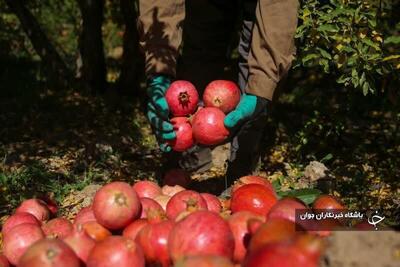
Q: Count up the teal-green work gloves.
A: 2